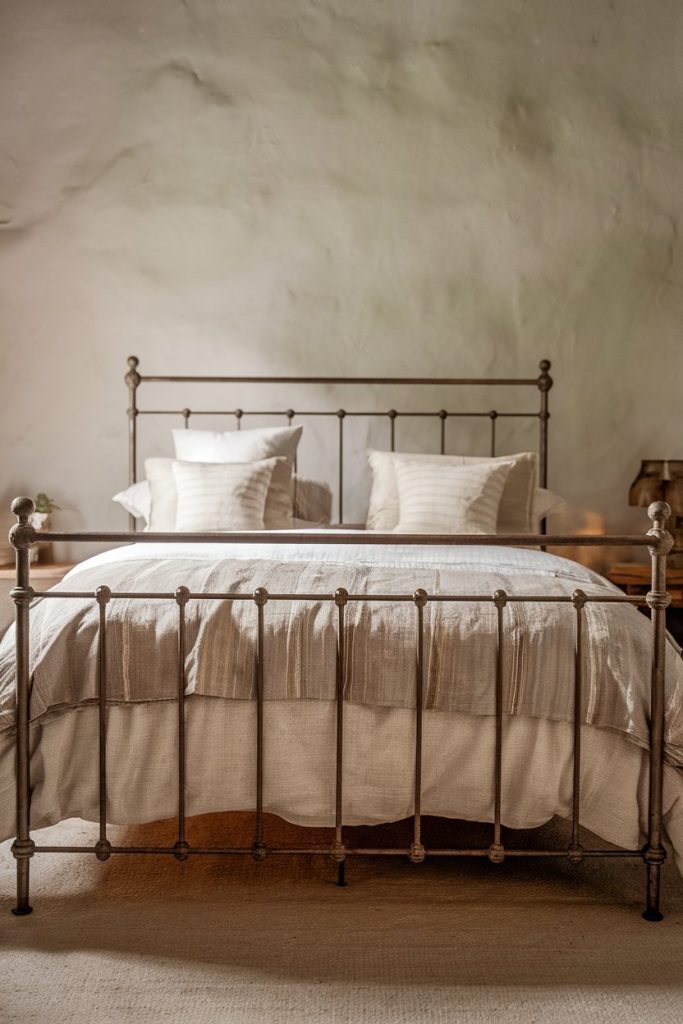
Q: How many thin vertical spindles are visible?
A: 14